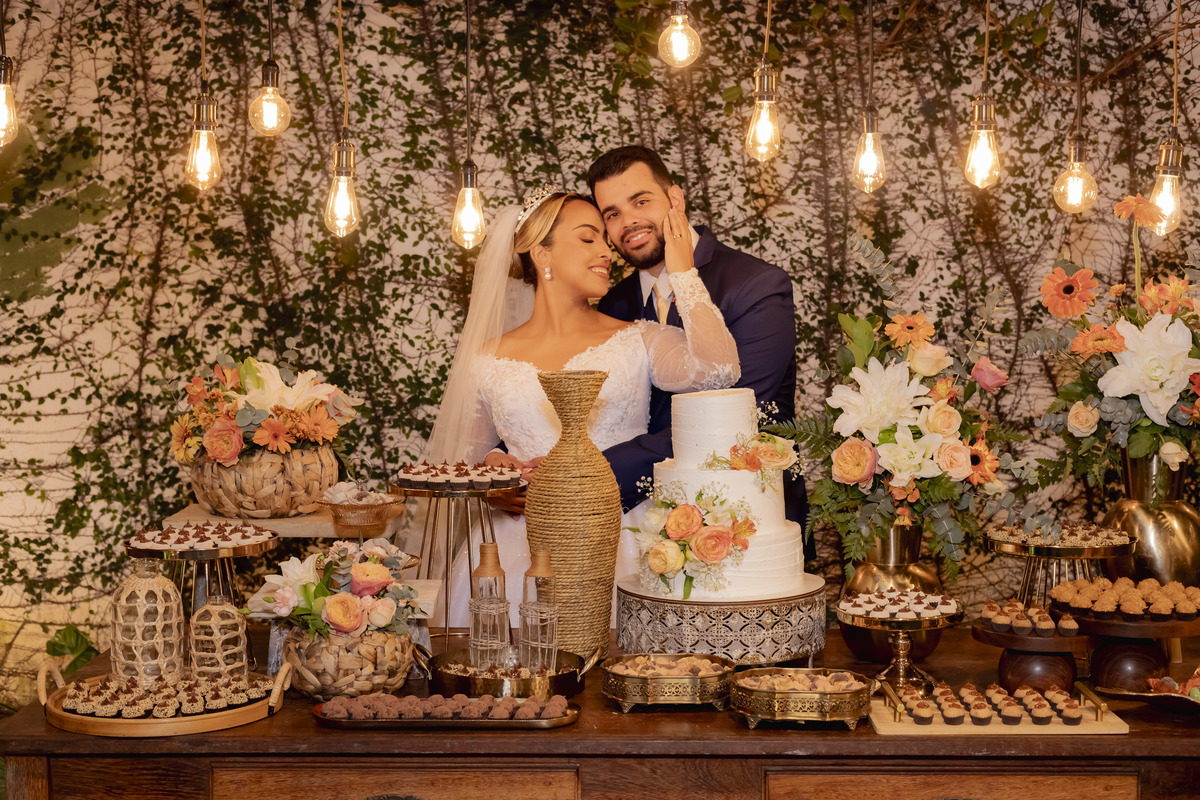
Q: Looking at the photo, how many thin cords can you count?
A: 10